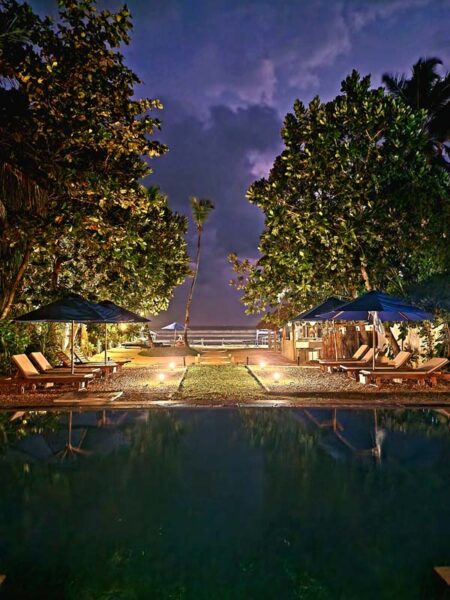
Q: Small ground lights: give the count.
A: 4